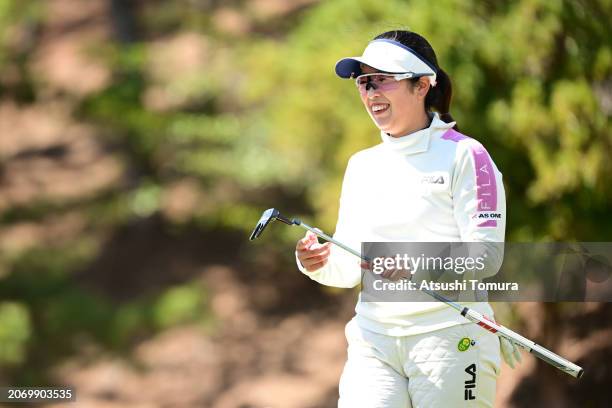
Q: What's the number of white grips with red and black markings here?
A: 1